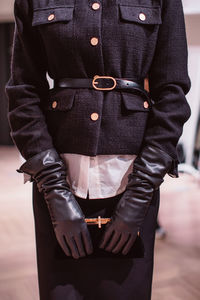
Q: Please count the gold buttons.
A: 7